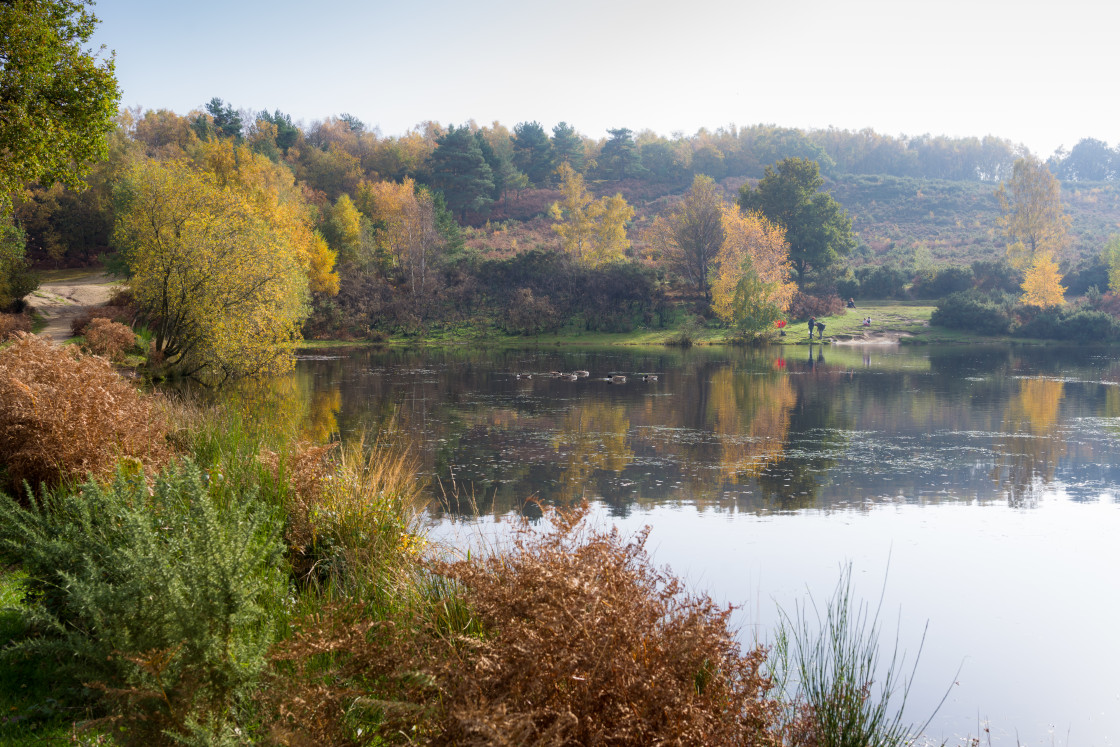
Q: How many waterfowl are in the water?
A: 6